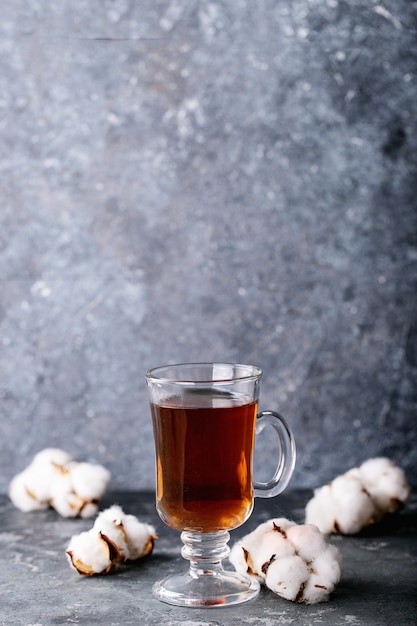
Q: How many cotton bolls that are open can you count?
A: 4